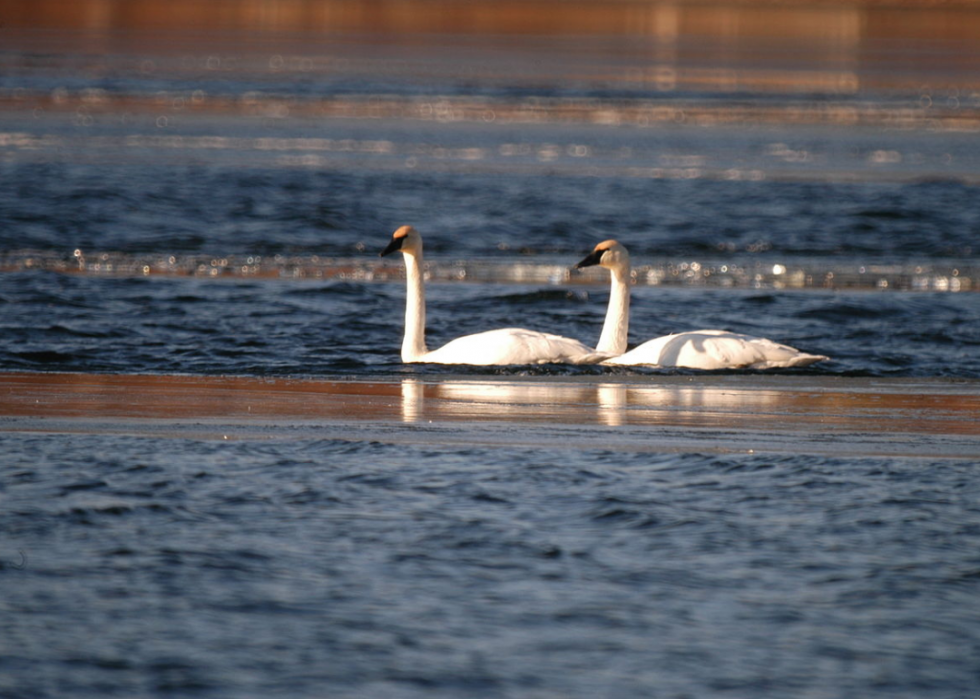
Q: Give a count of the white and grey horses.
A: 0